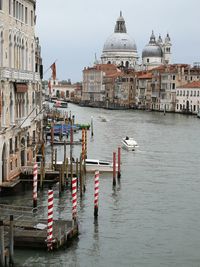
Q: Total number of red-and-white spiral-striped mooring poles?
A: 4